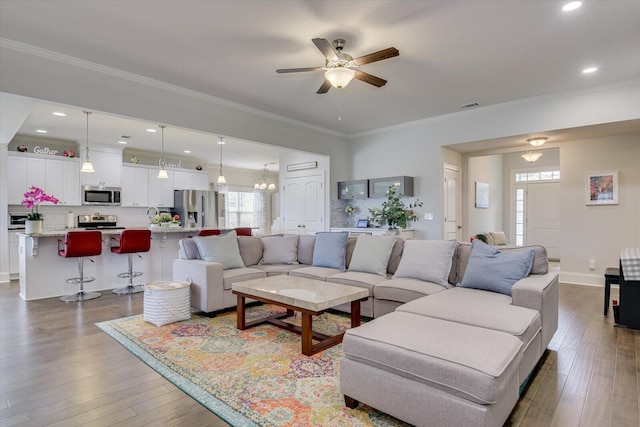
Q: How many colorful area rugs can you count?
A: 1